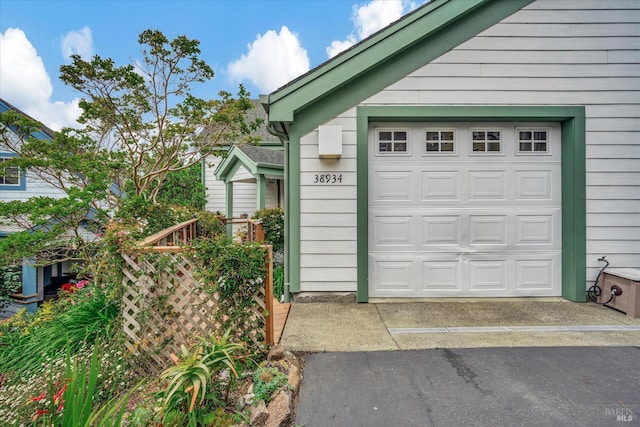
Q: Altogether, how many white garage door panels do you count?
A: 12